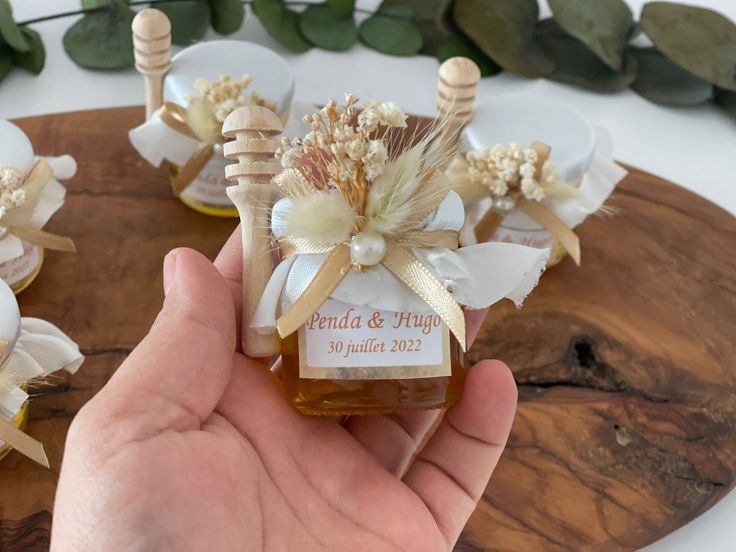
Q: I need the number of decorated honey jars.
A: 5